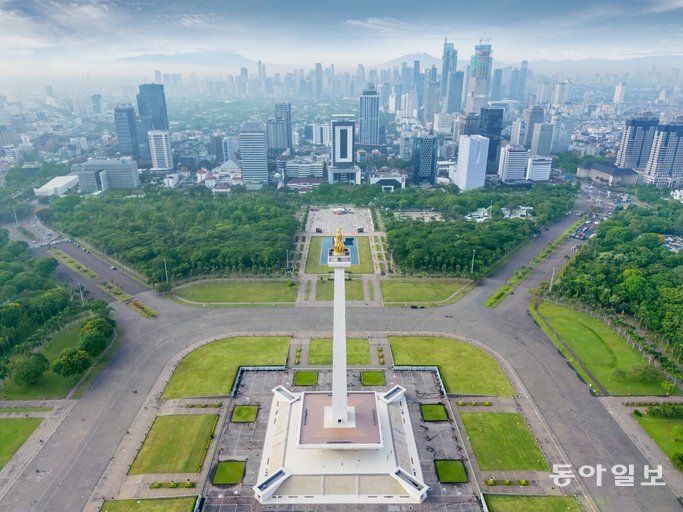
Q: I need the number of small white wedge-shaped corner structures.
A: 4